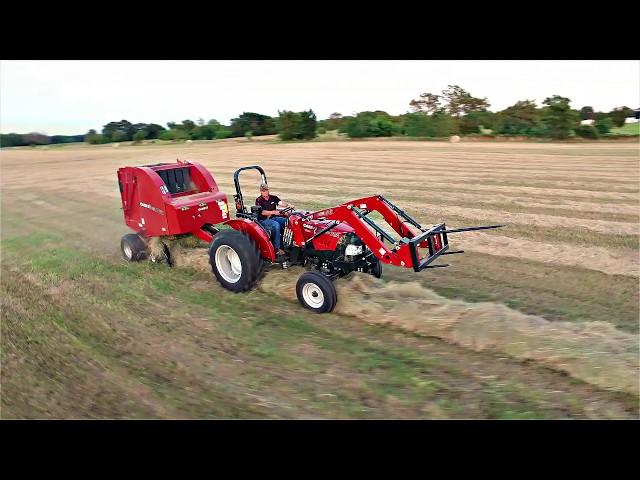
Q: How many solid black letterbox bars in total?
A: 2